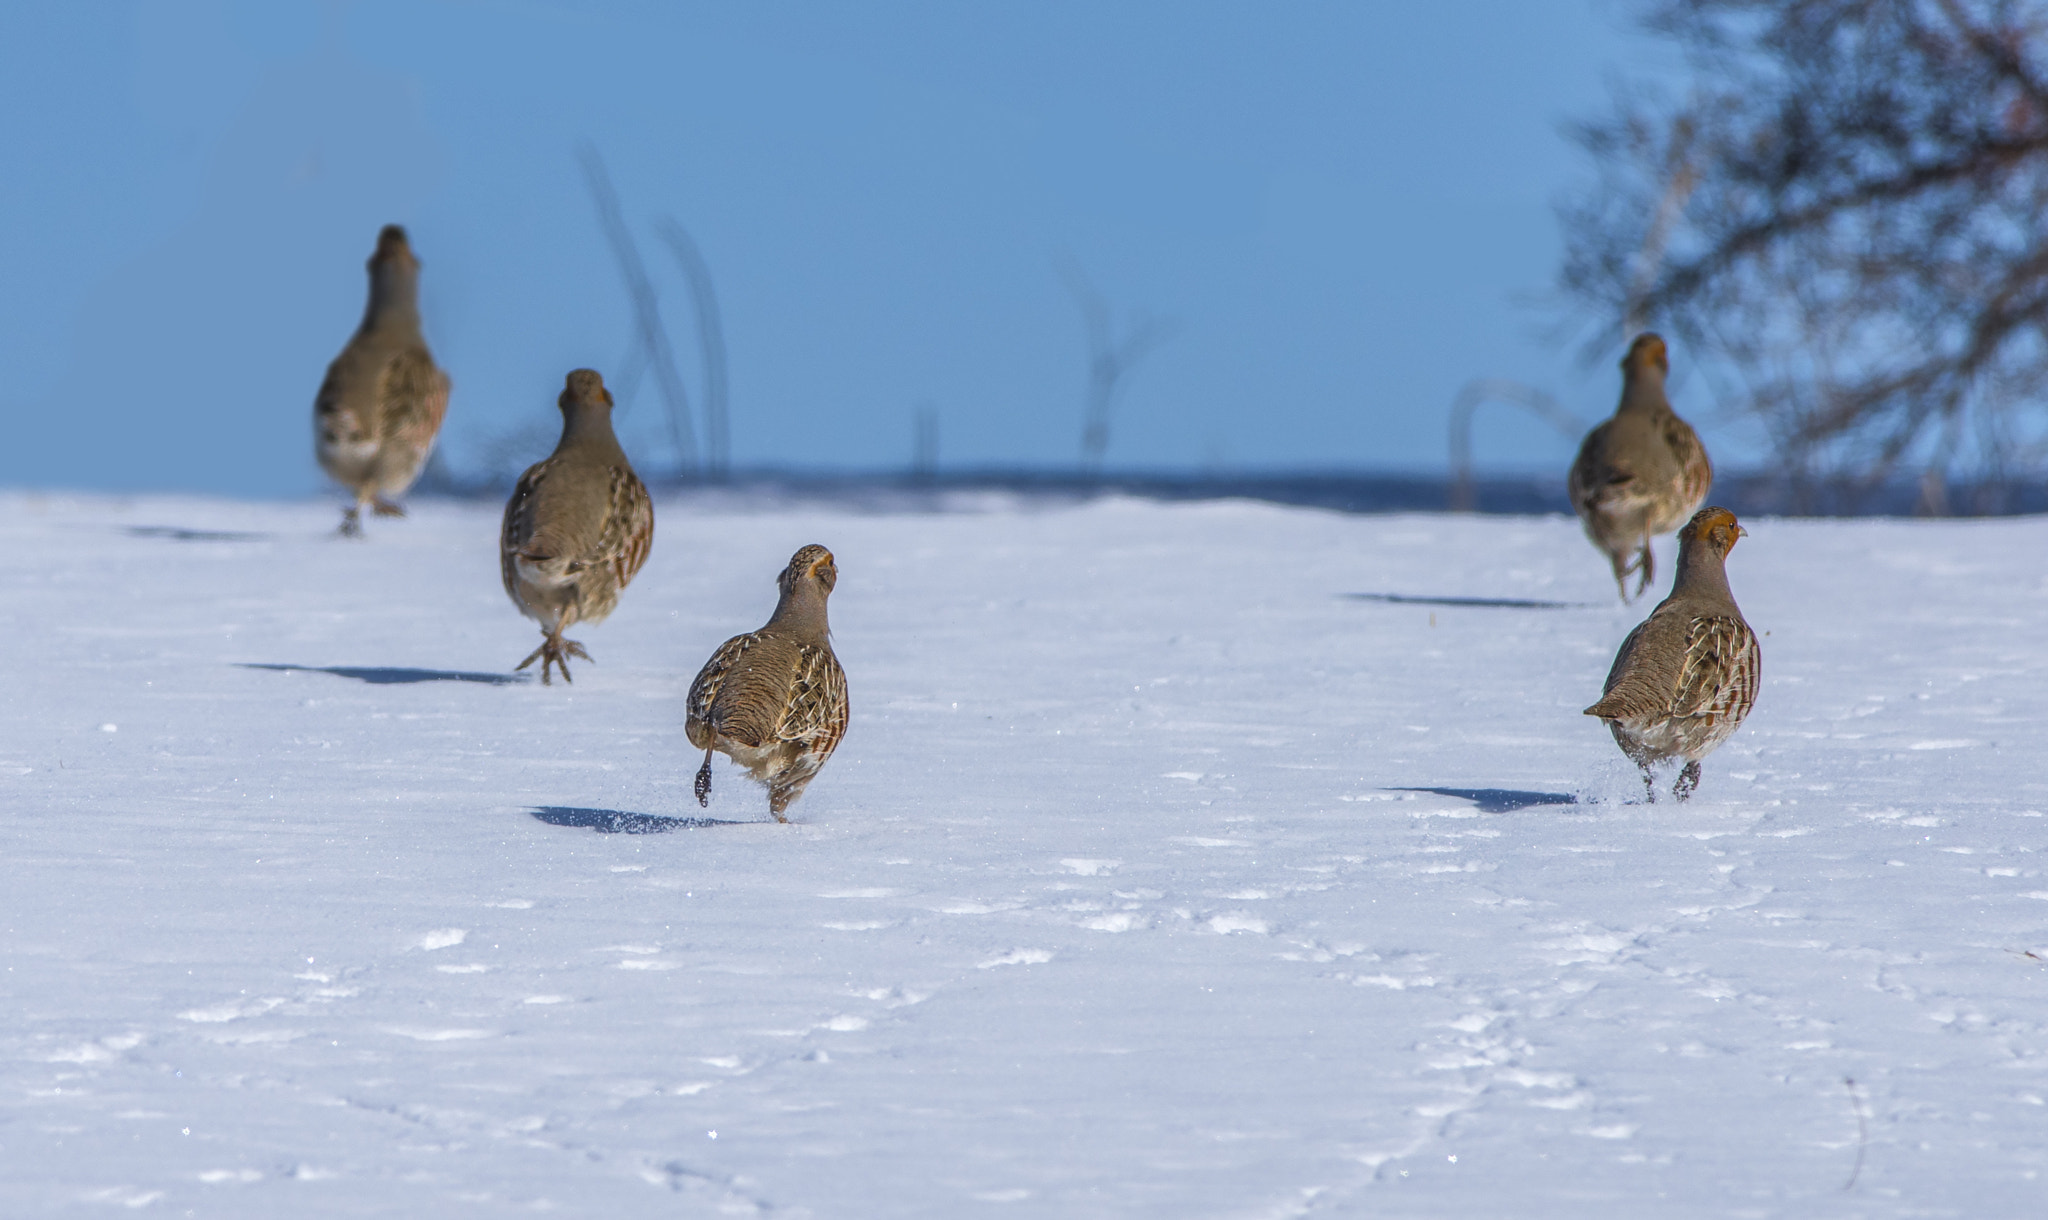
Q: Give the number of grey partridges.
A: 5